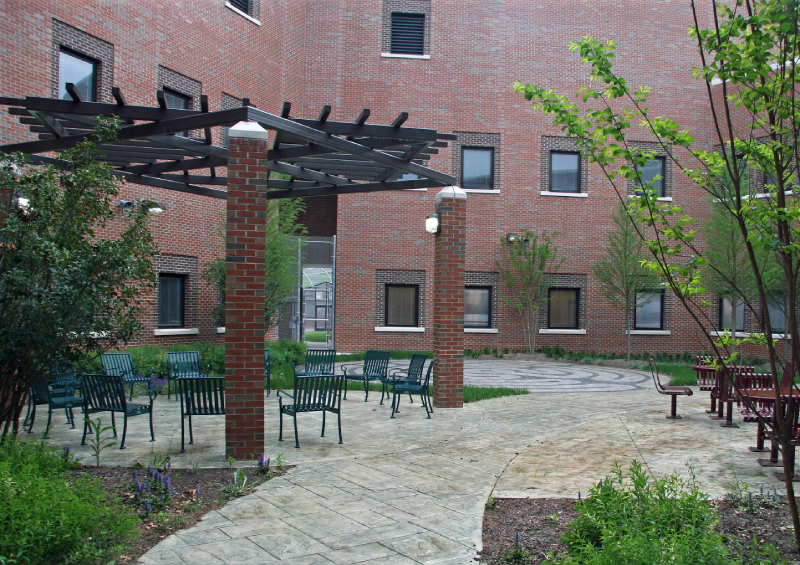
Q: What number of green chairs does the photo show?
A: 13